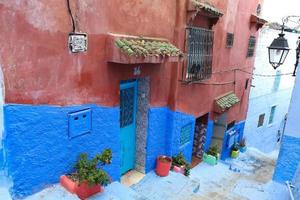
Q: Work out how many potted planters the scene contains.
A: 6